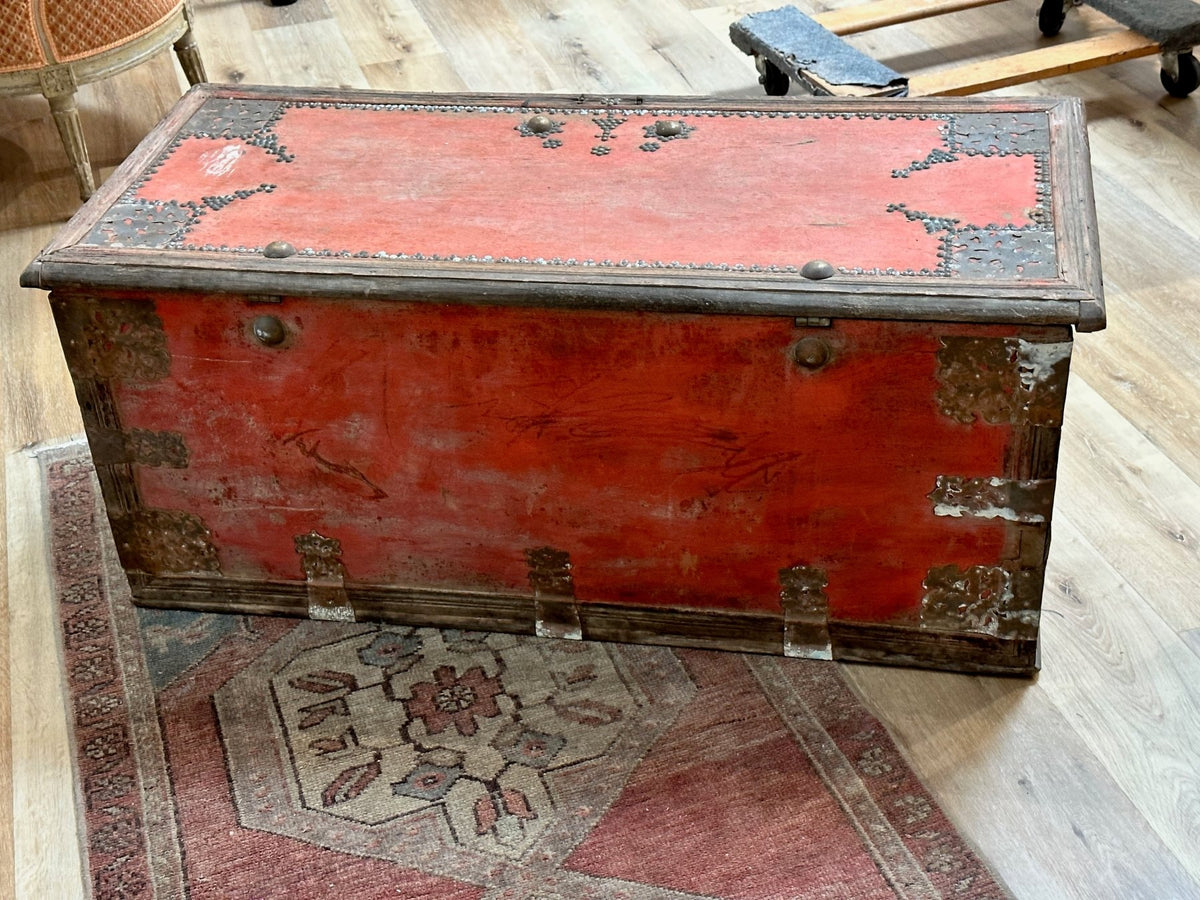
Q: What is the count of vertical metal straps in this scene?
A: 3